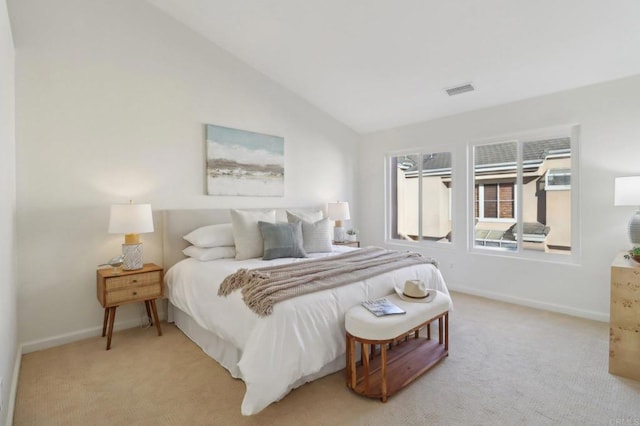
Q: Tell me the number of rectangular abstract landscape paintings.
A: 1